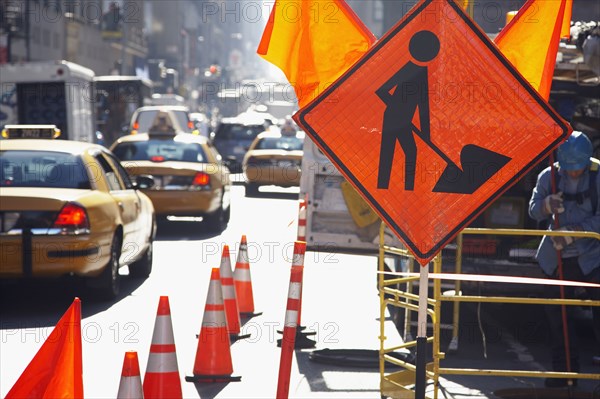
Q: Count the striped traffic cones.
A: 5